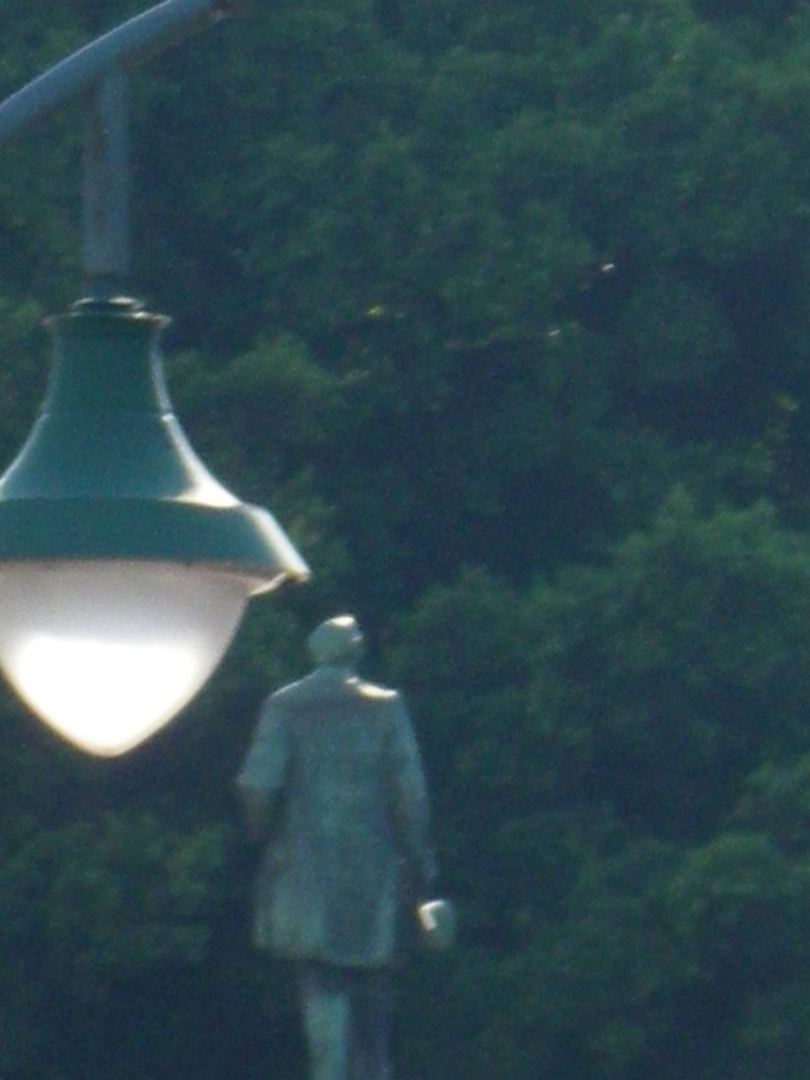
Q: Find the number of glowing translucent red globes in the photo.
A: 0